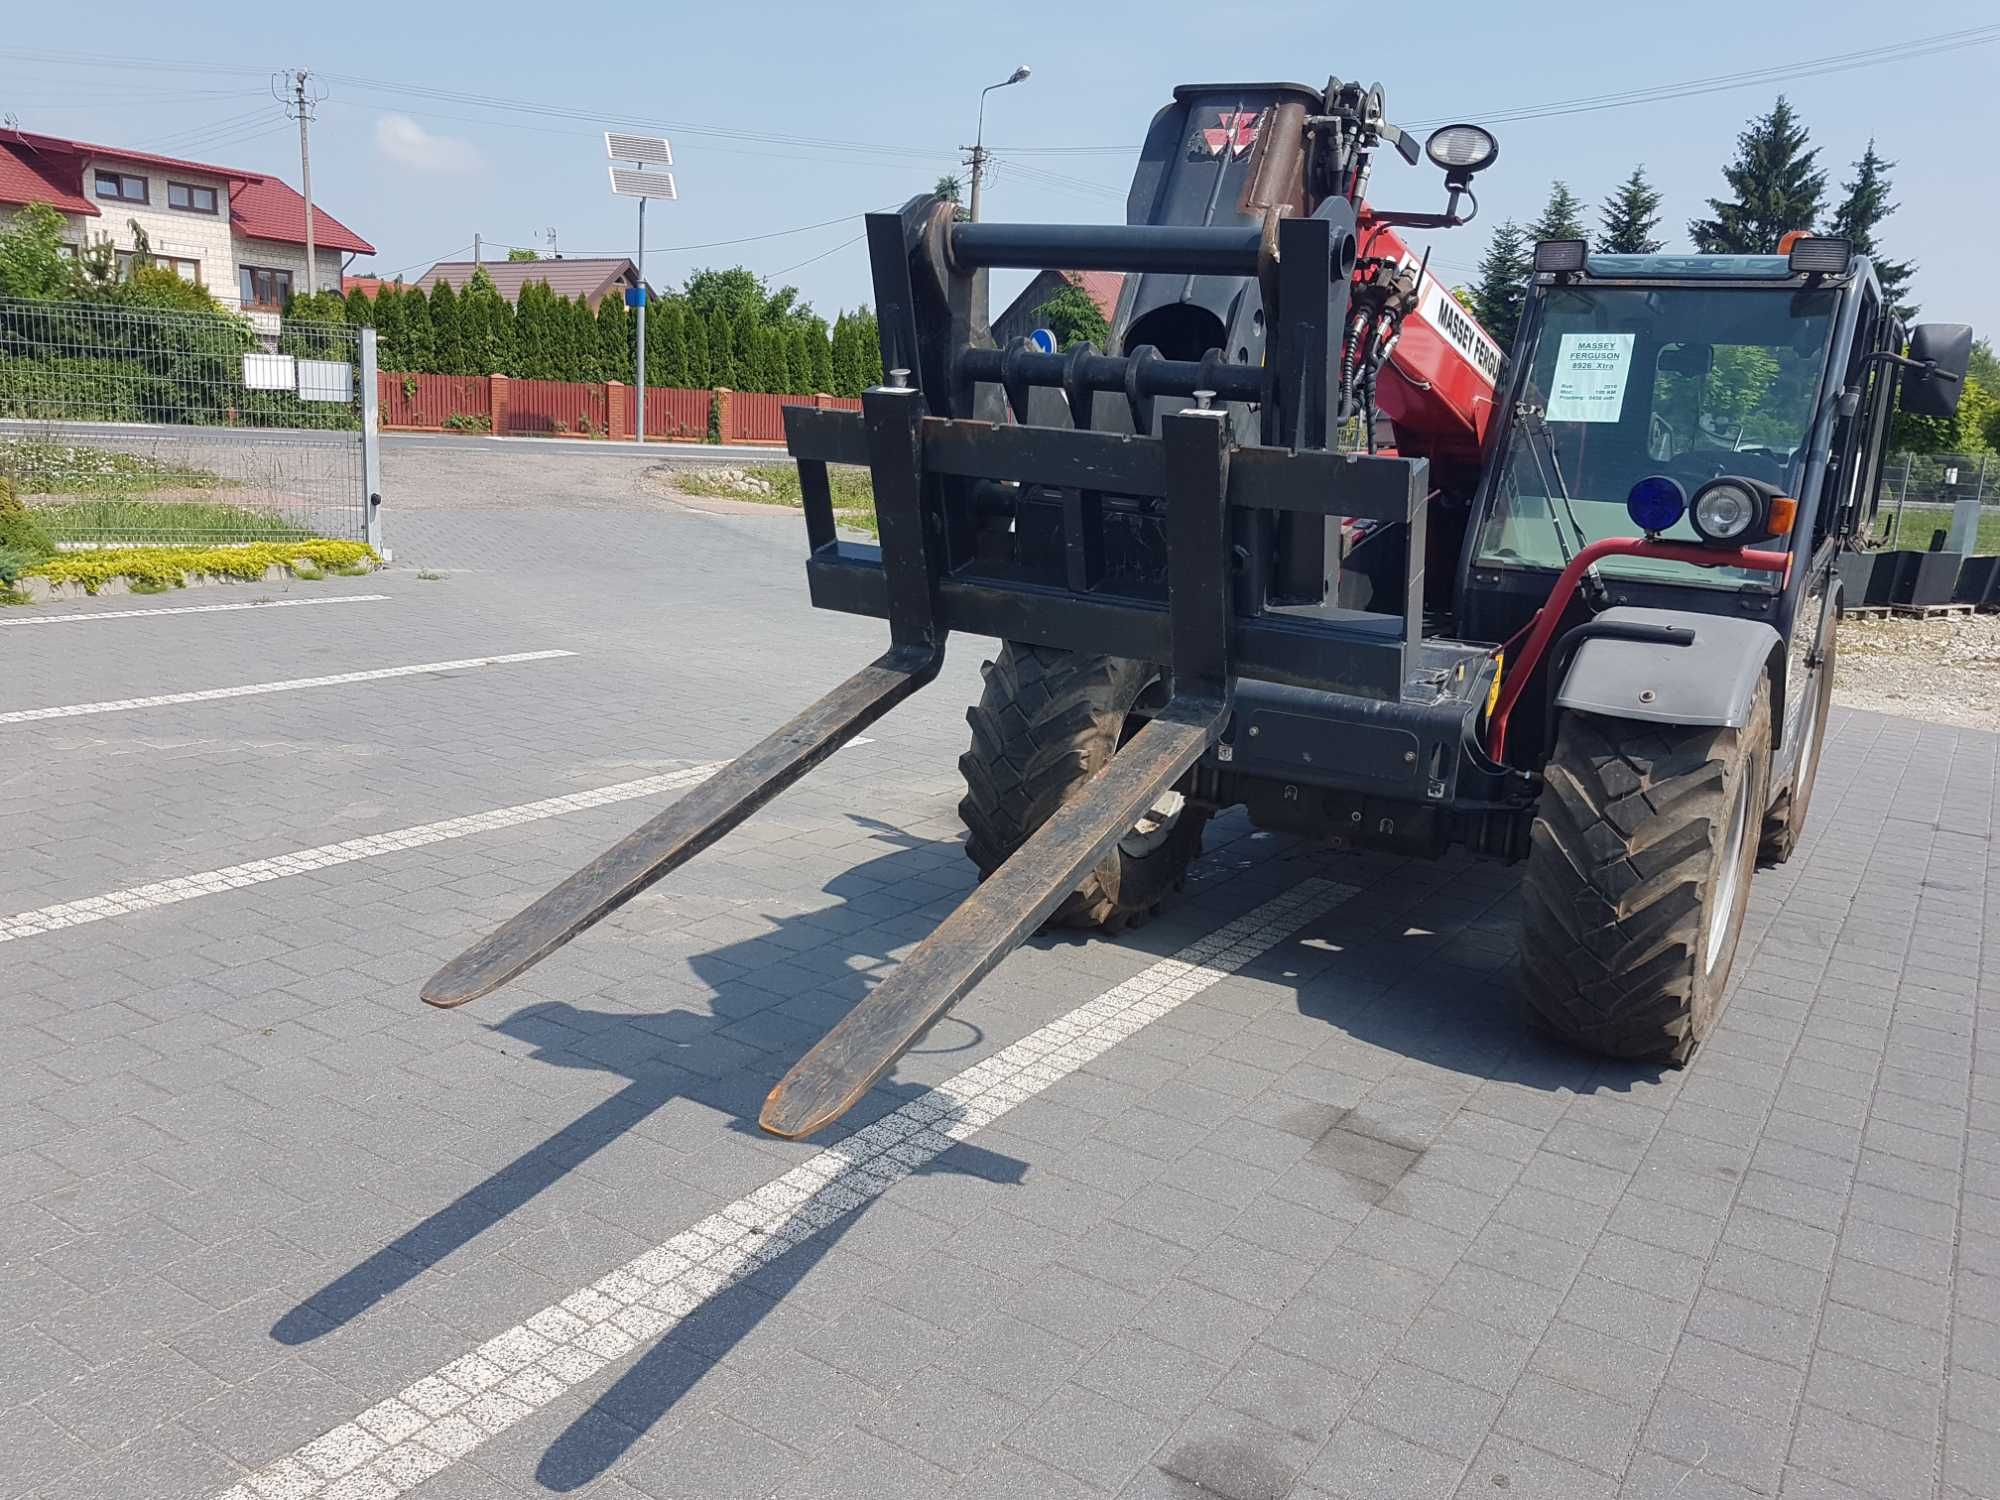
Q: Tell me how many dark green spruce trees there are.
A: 5